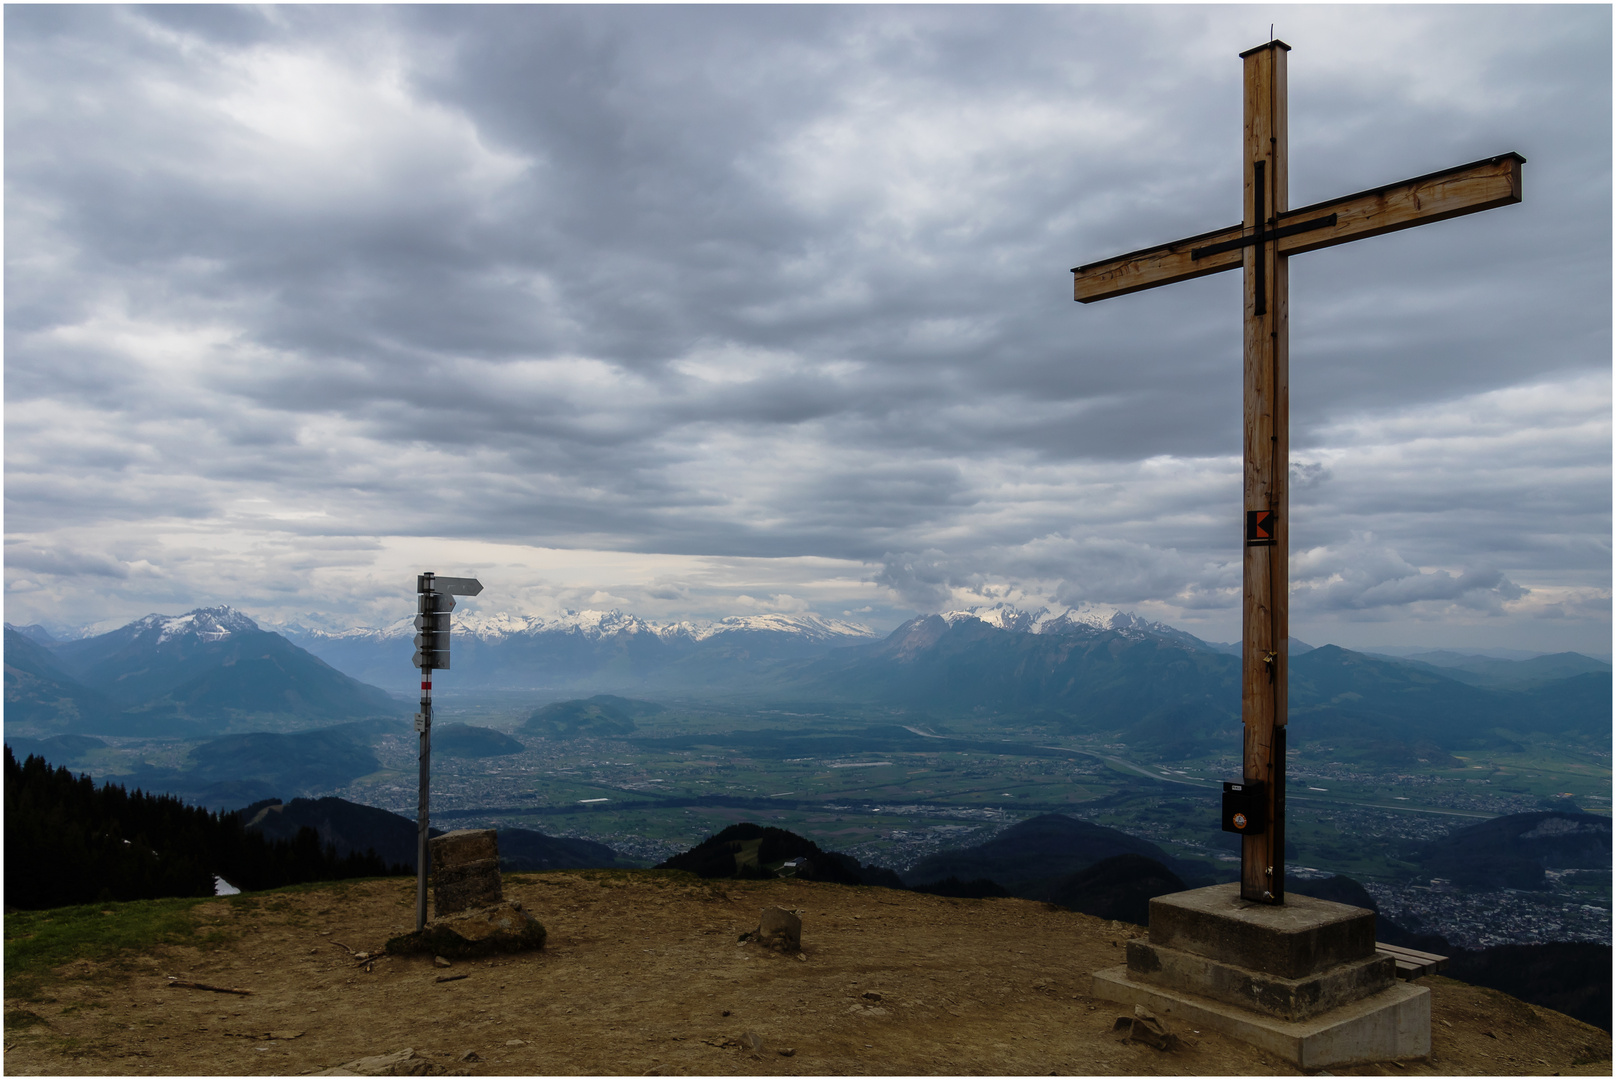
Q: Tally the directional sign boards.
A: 5